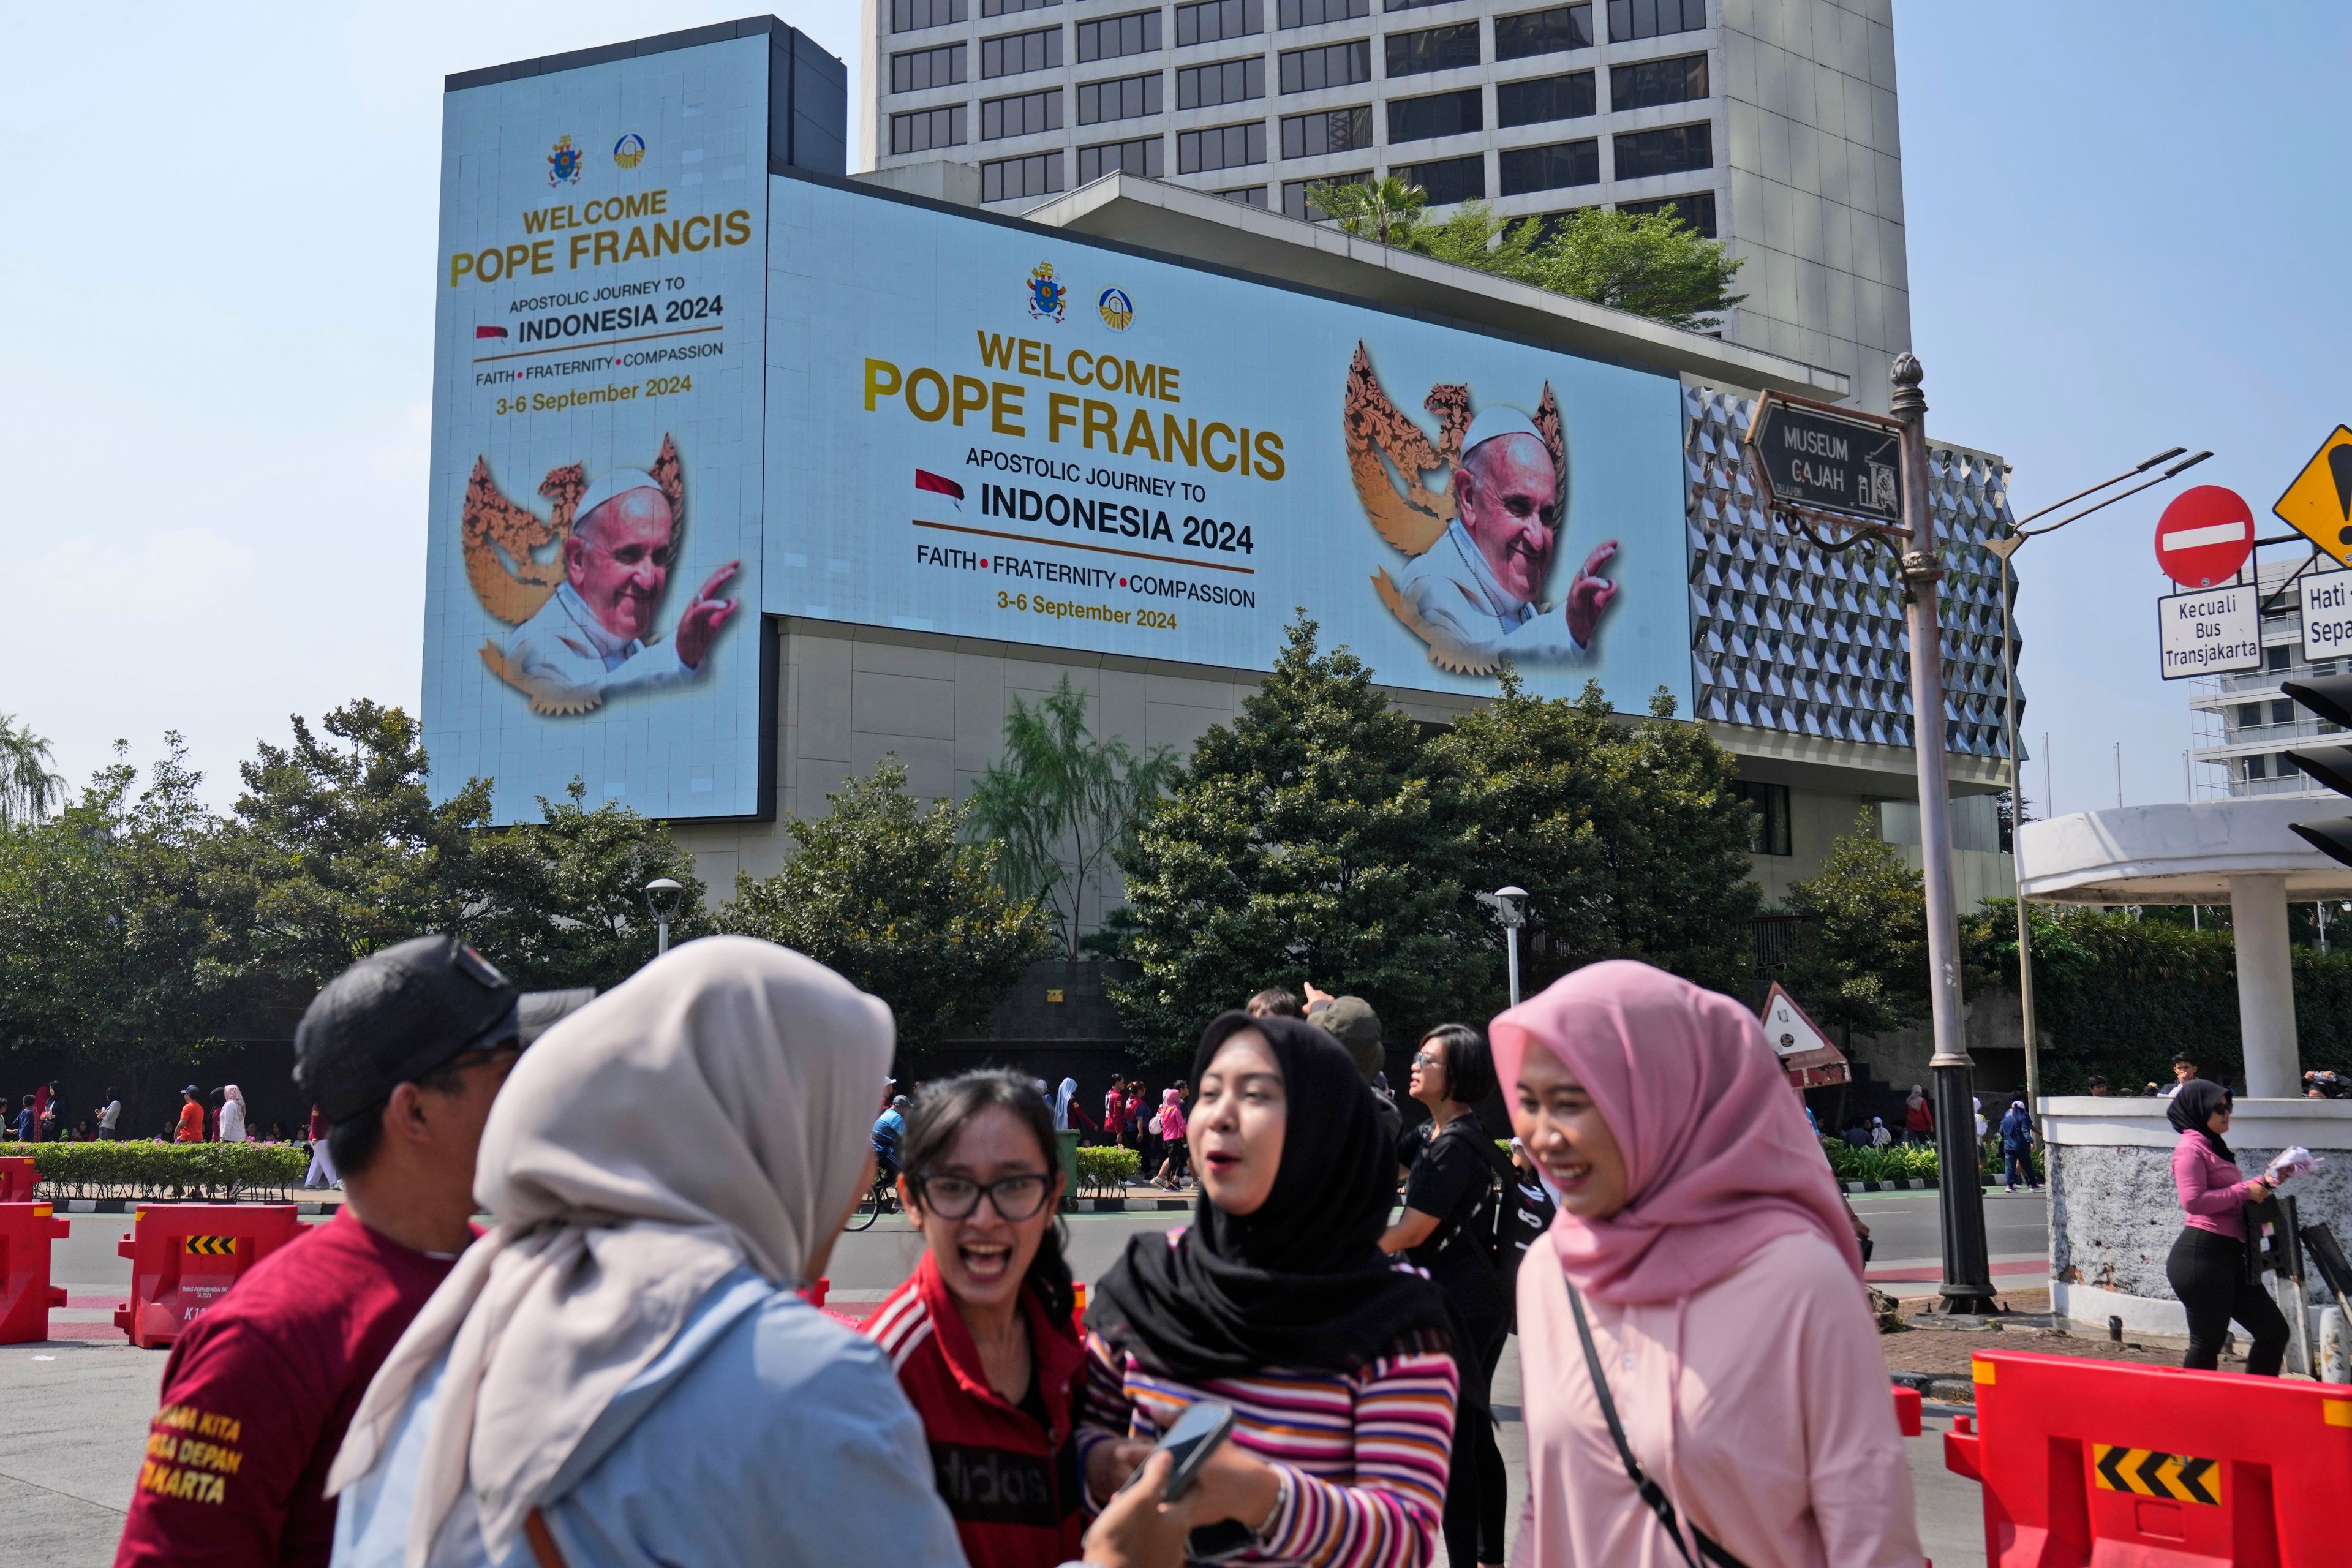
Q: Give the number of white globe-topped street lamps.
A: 2